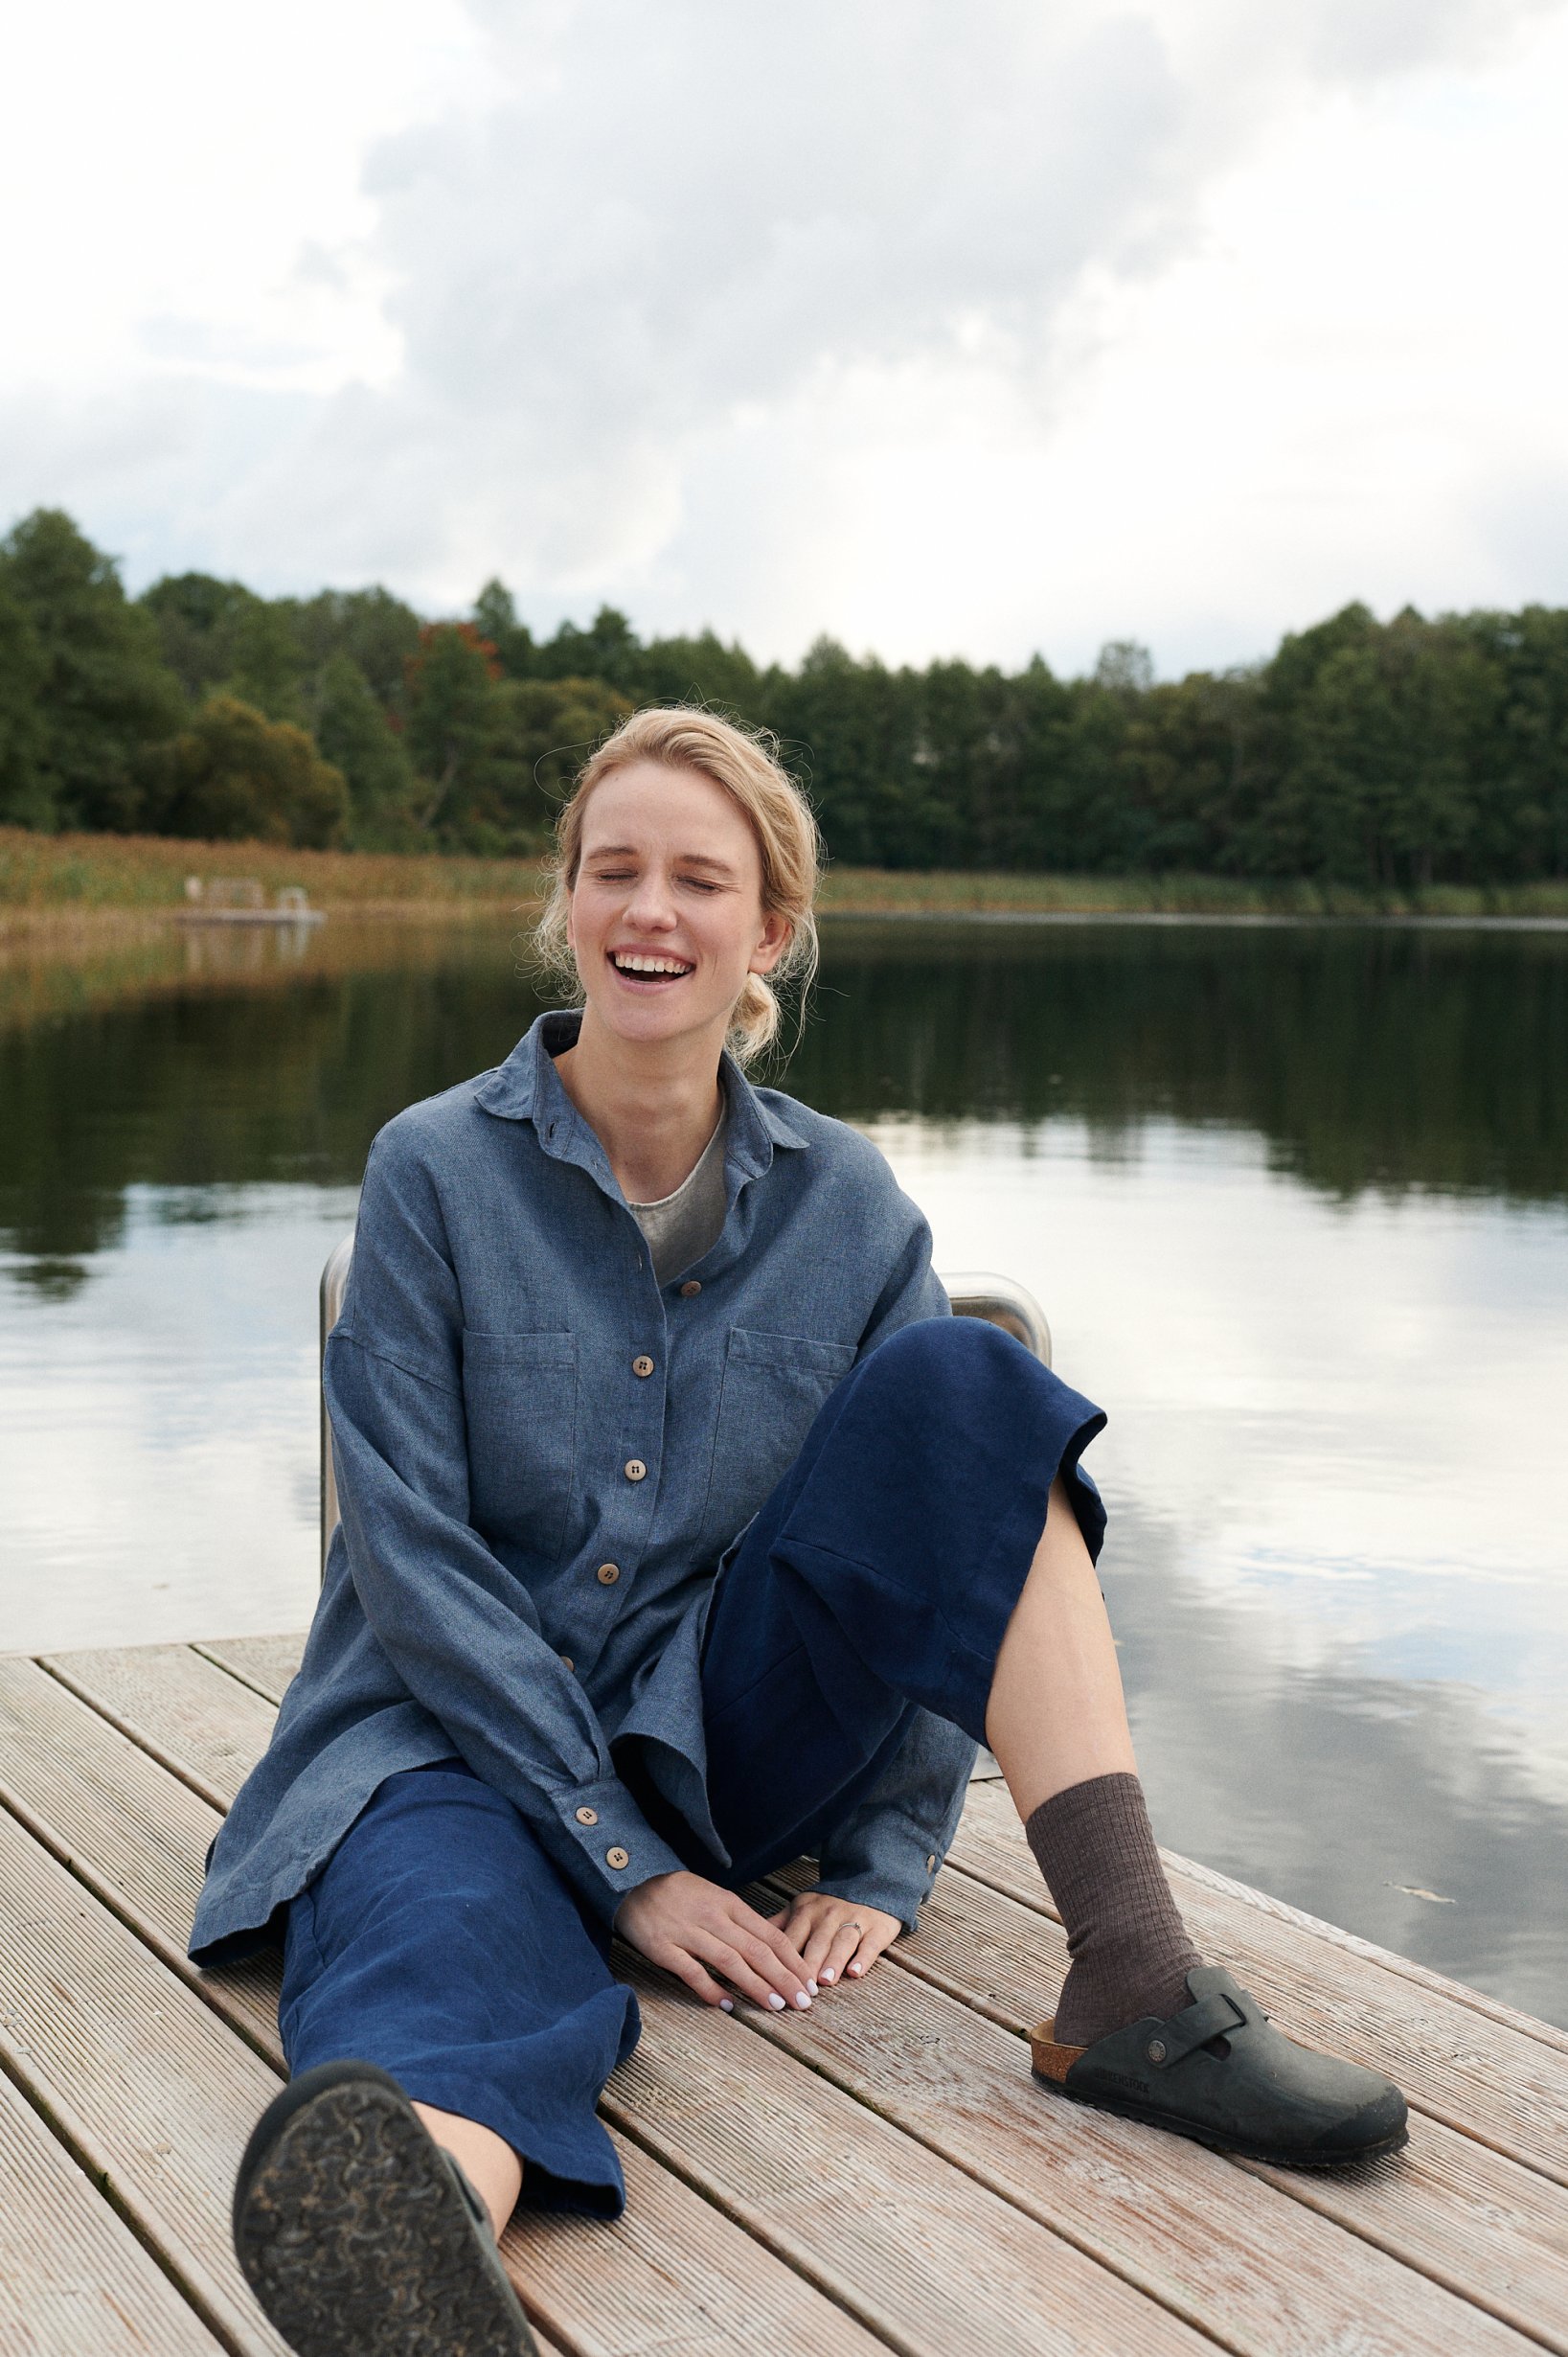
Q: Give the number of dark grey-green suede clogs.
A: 2